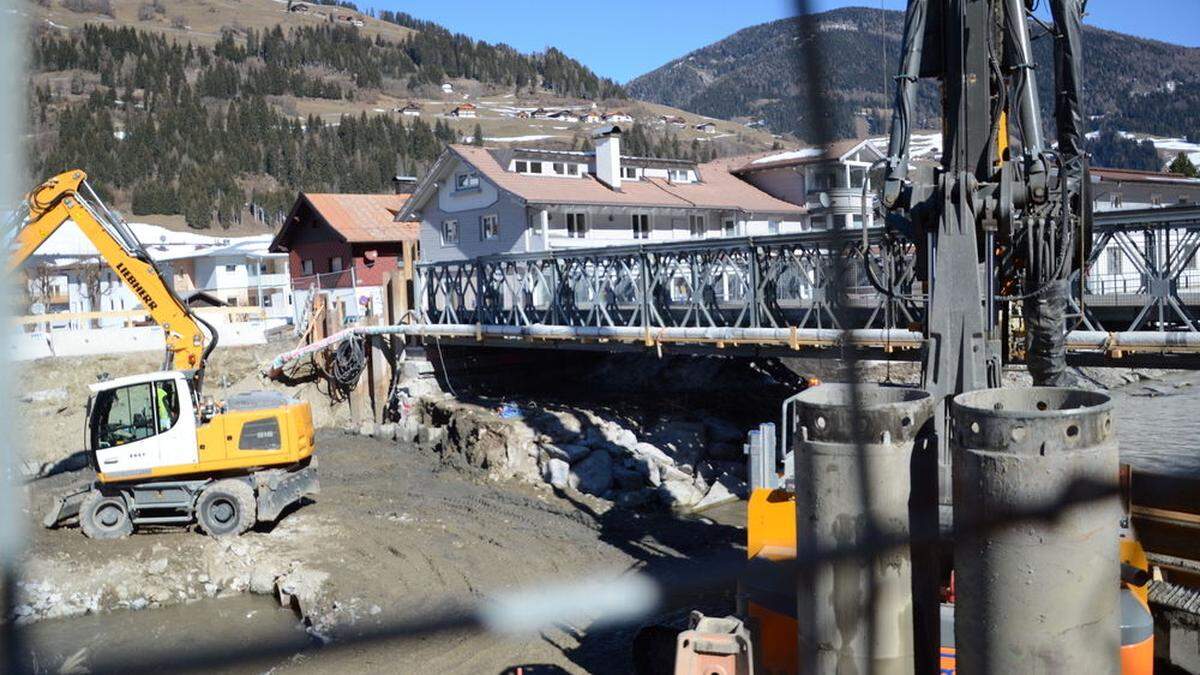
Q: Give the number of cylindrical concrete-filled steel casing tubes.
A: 2